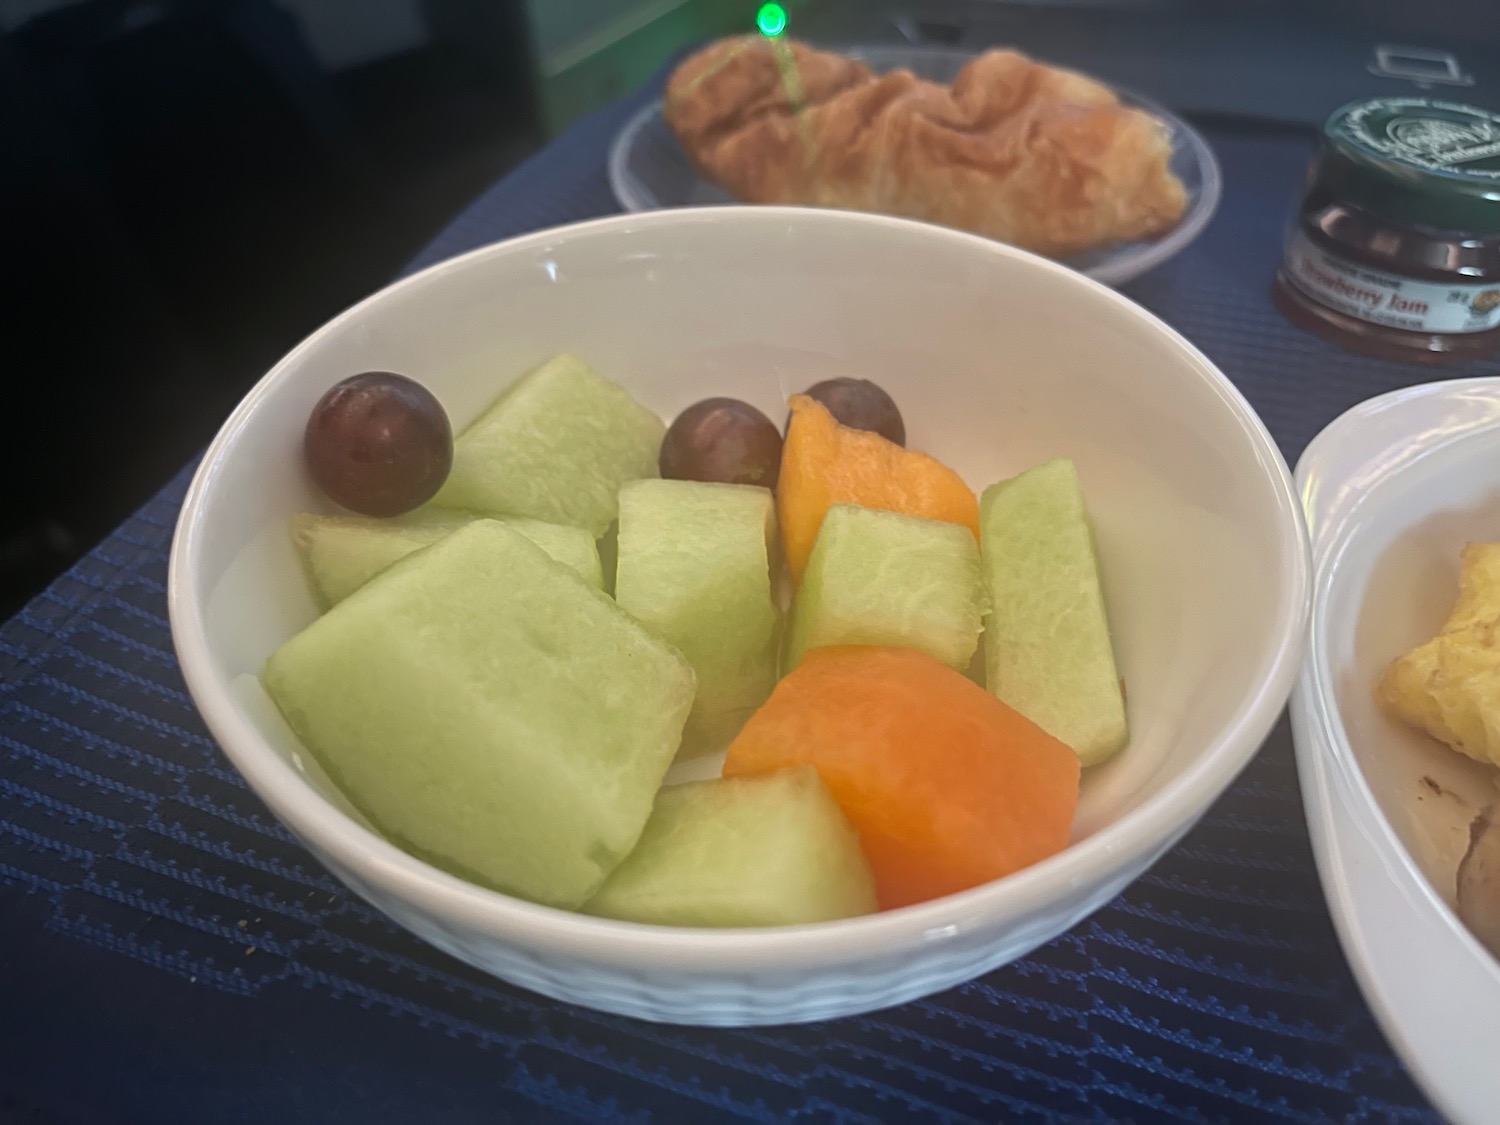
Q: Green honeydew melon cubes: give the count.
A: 7